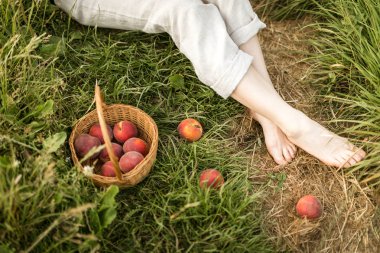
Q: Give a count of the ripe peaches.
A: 10